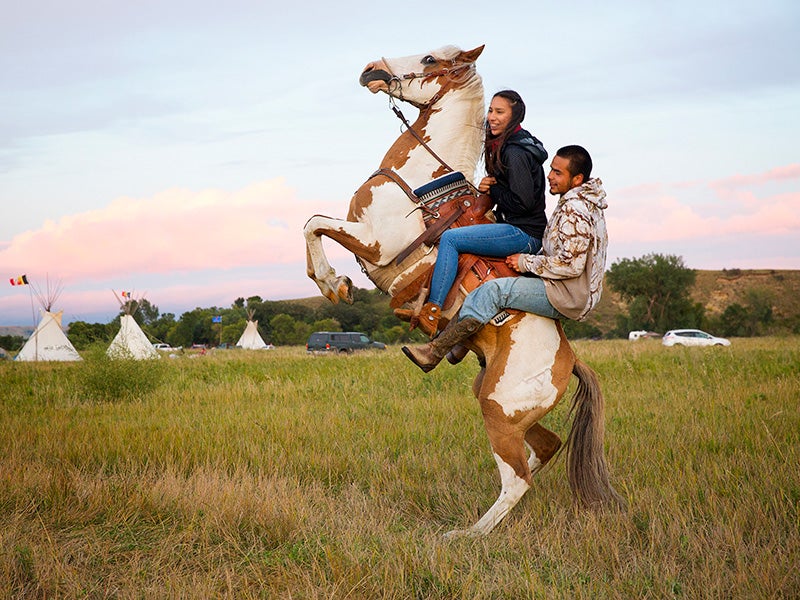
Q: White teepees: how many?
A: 3